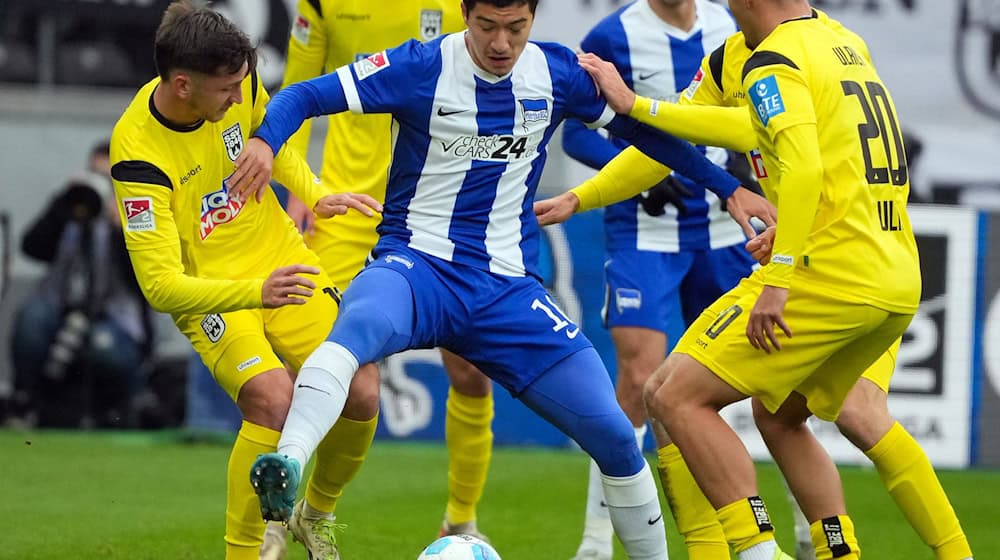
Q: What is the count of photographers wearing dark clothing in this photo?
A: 1